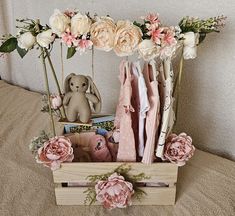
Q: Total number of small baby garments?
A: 4